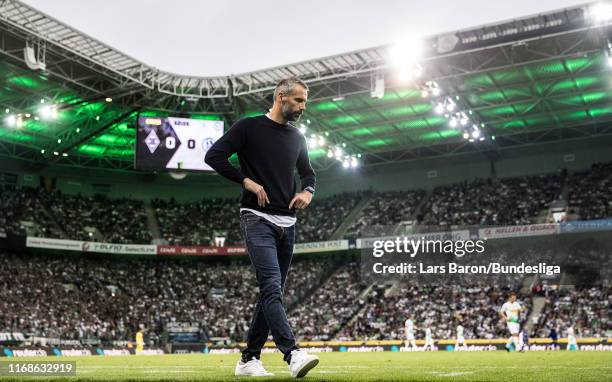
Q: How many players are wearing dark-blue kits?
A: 2